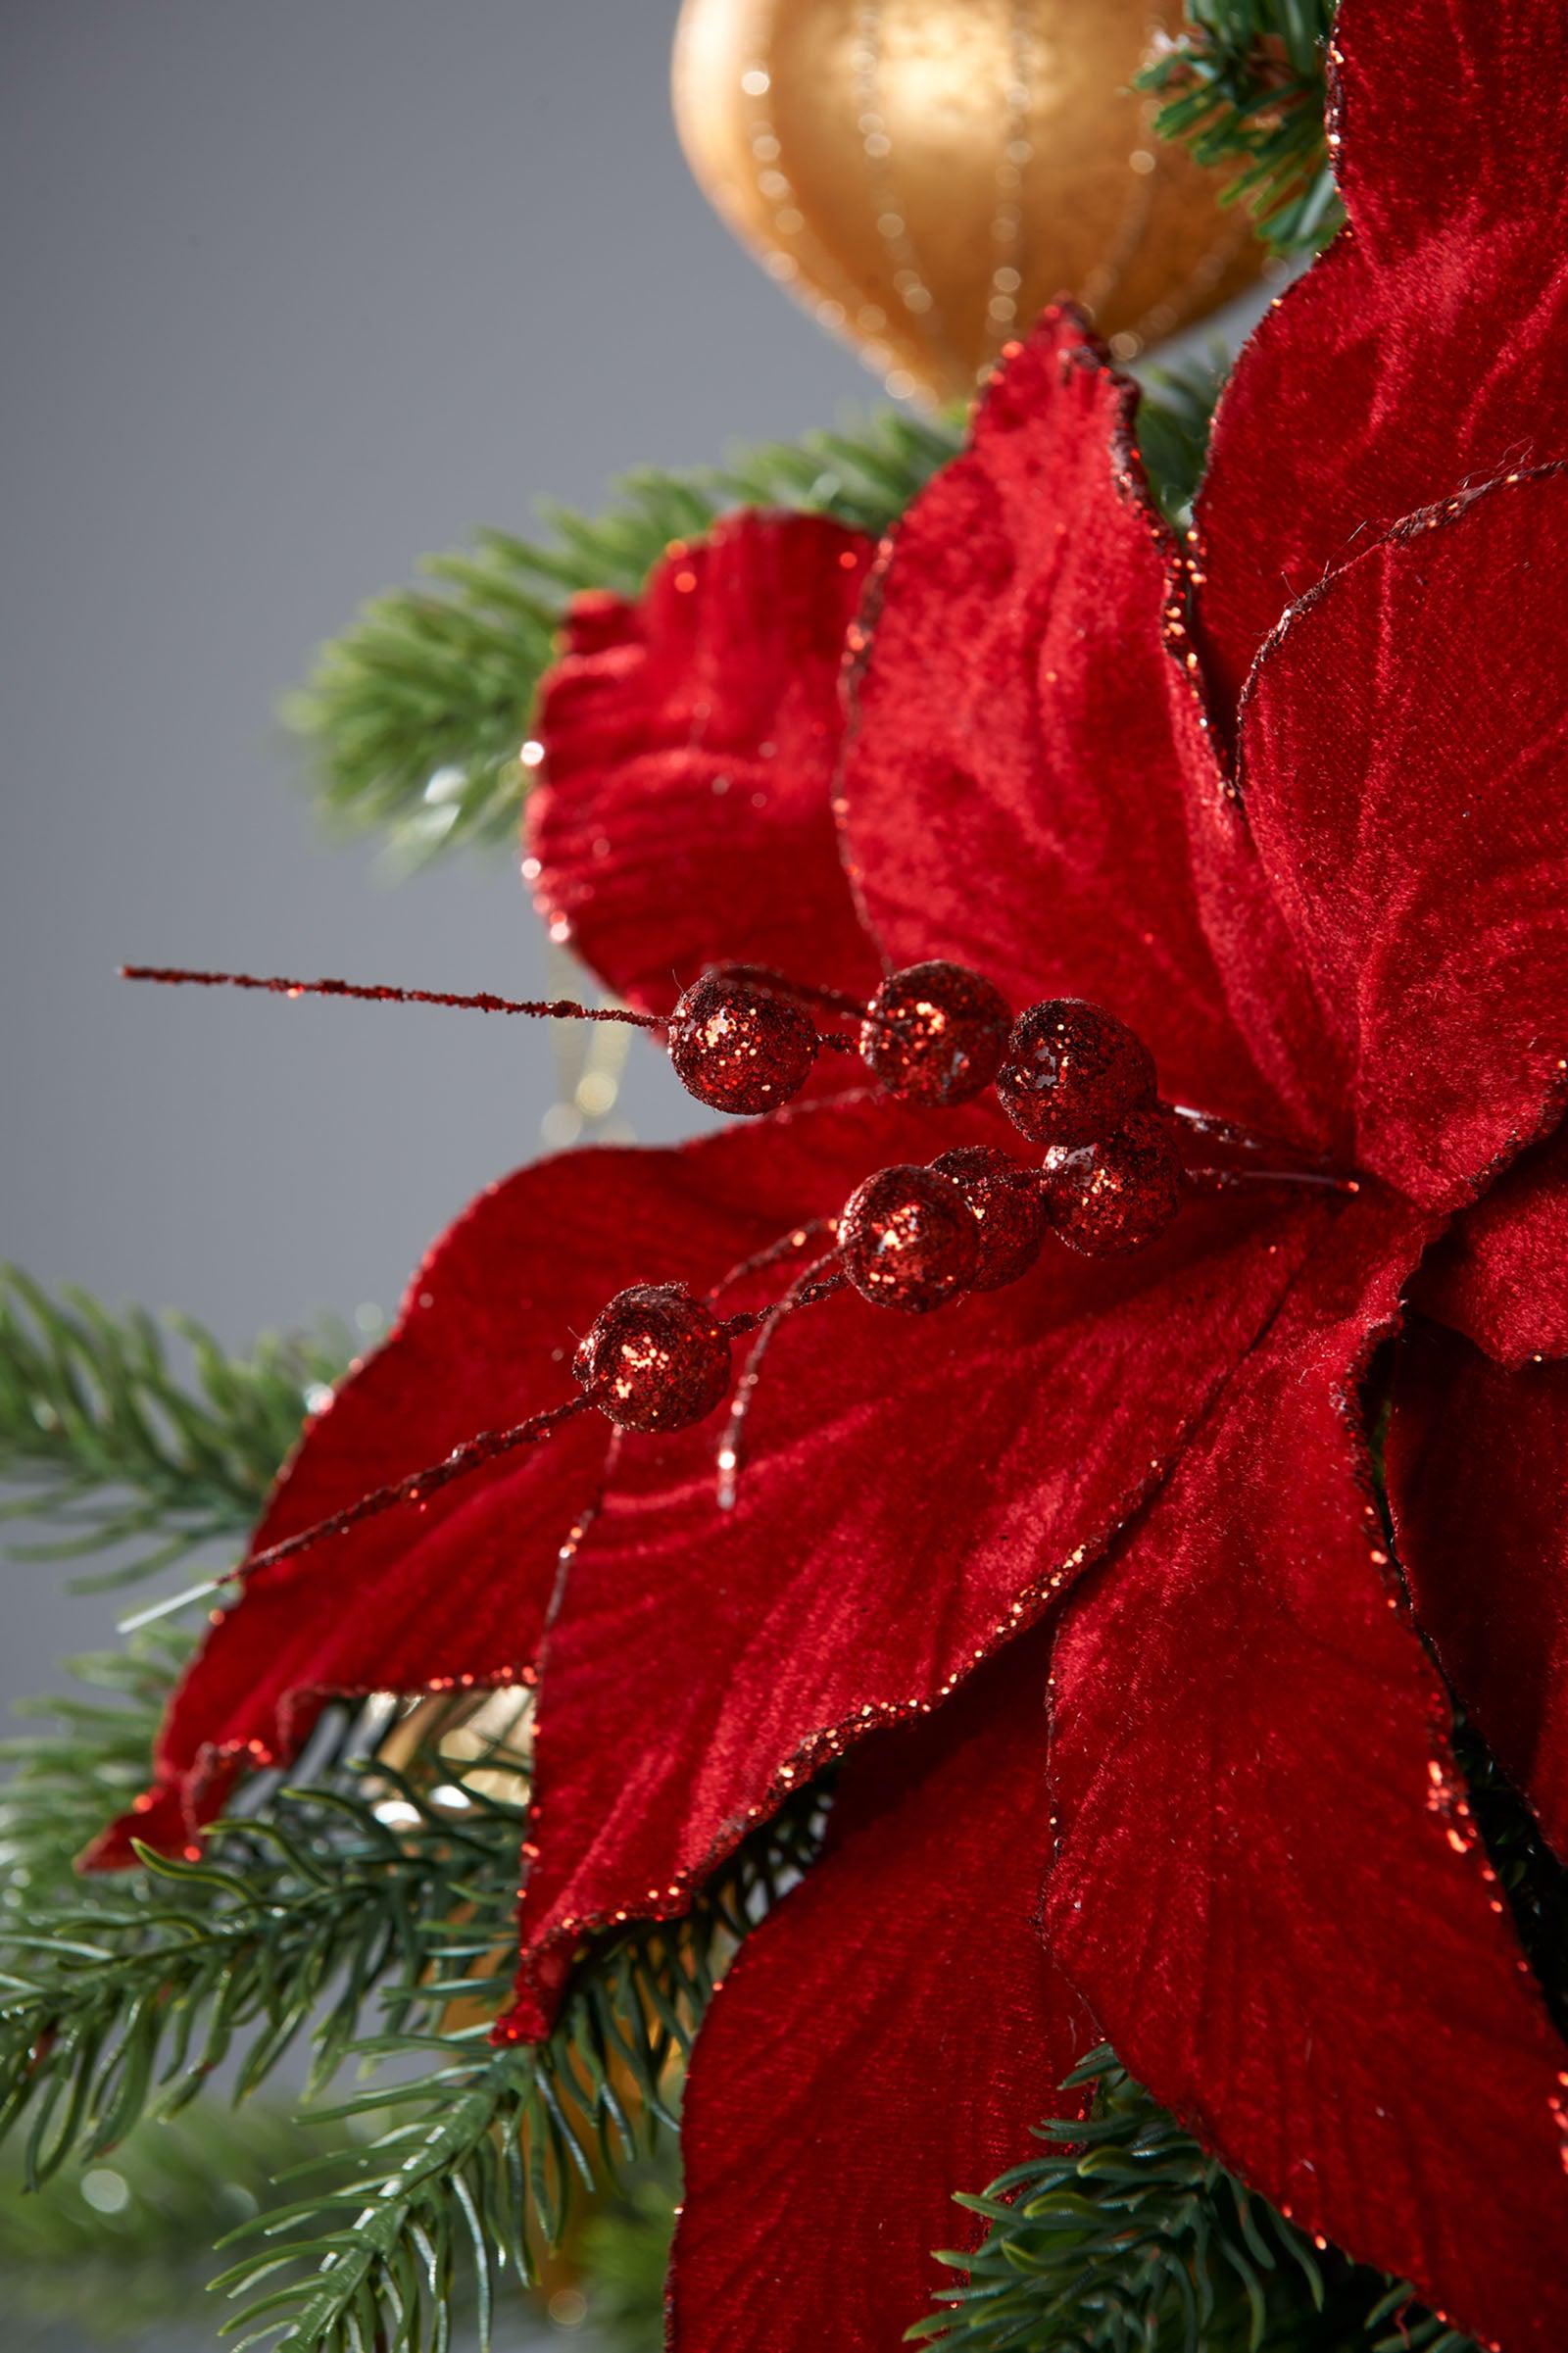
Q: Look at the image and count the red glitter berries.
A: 7